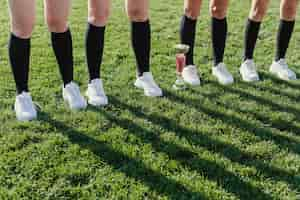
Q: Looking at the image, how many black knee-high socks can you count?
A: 8